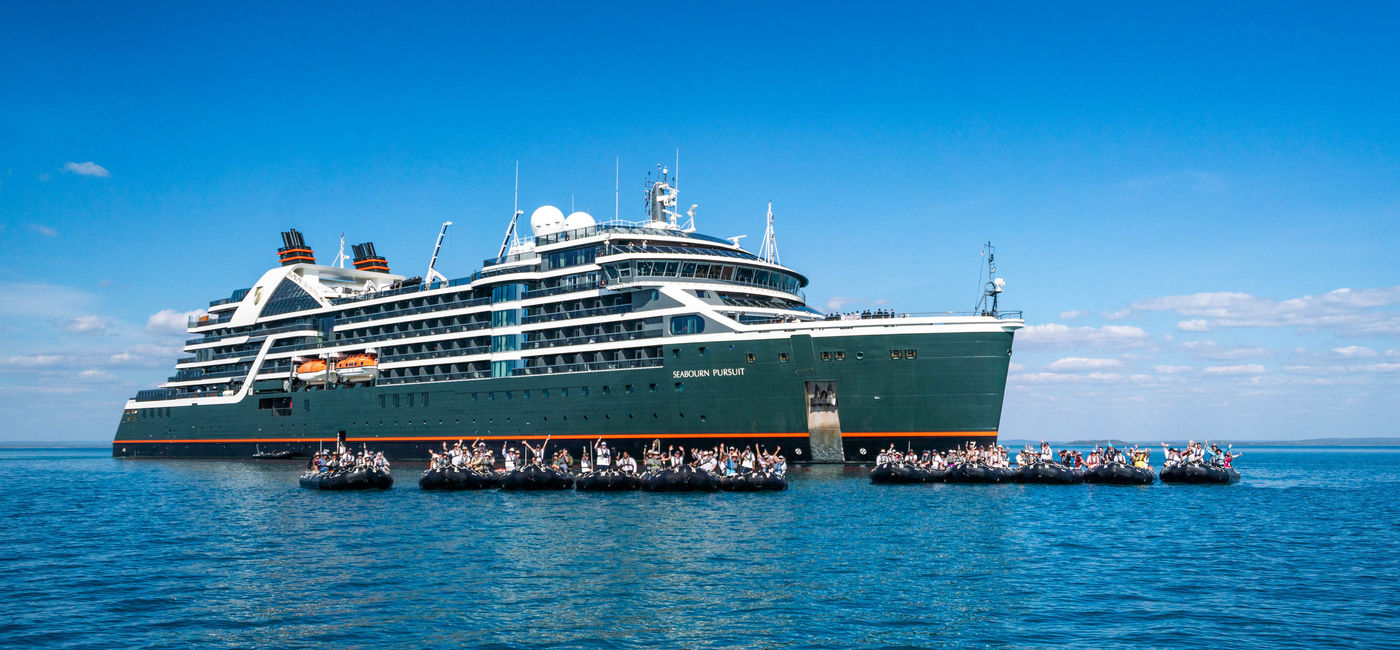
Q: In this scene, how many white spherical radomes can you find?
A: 2